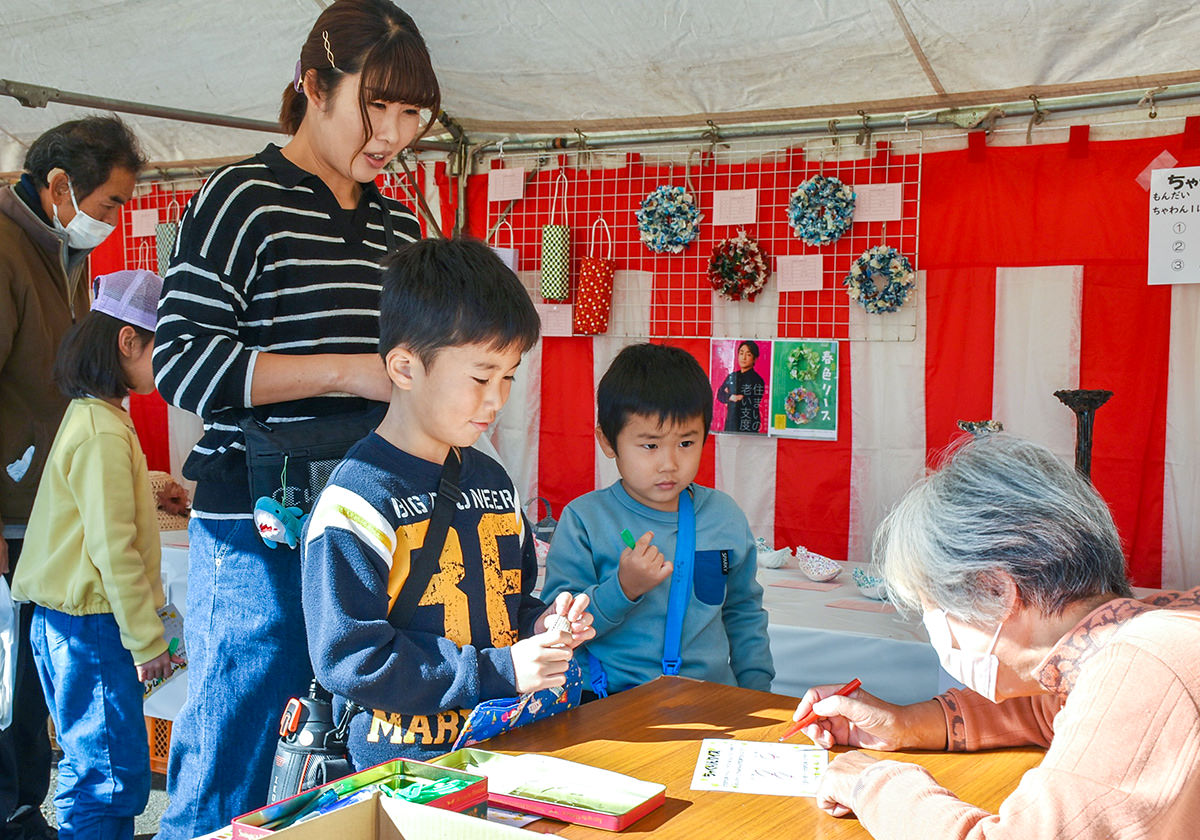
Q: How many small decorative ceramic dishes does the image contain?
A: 3